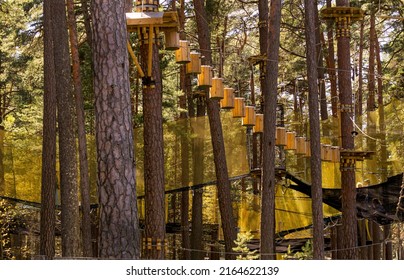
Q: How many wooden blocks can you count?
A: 15